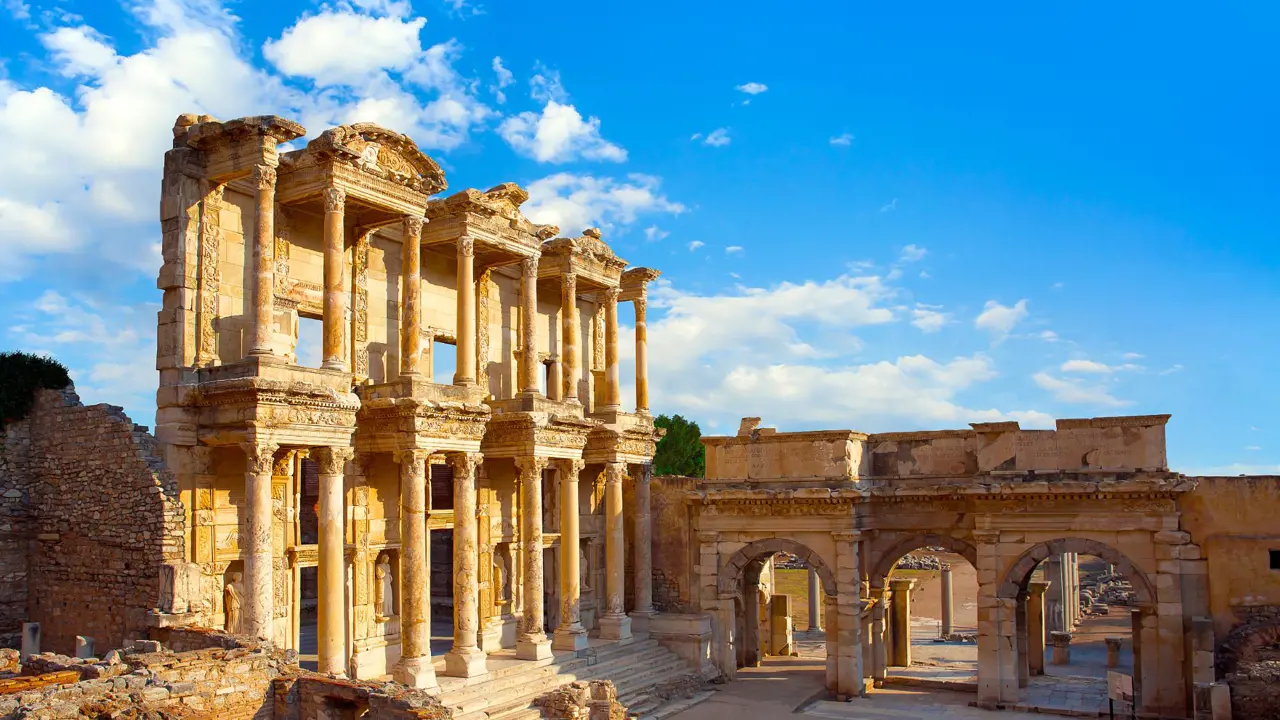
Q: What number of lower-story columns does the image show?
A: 8